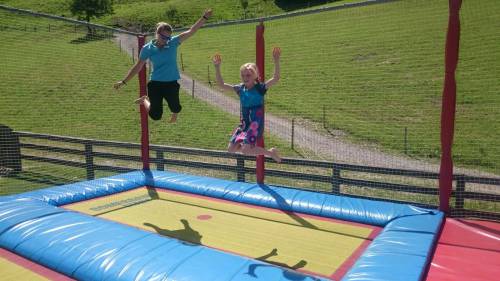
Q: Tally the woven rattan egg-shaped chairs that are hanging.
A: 0